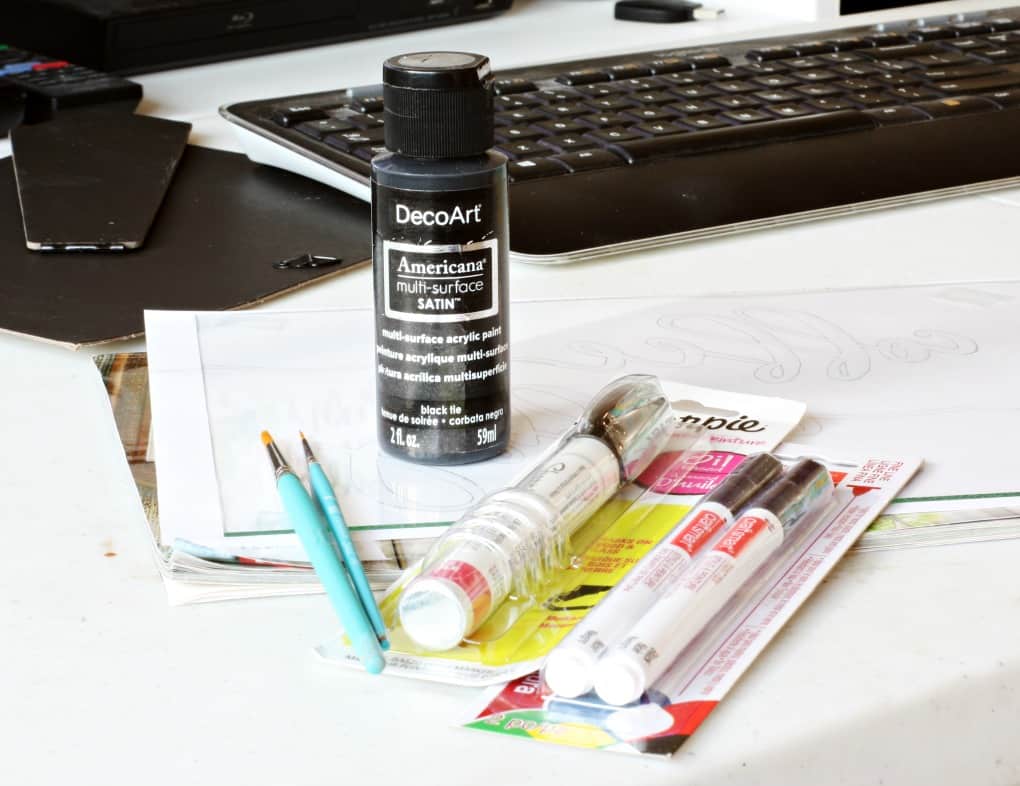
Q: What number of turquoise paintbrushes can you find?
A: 2